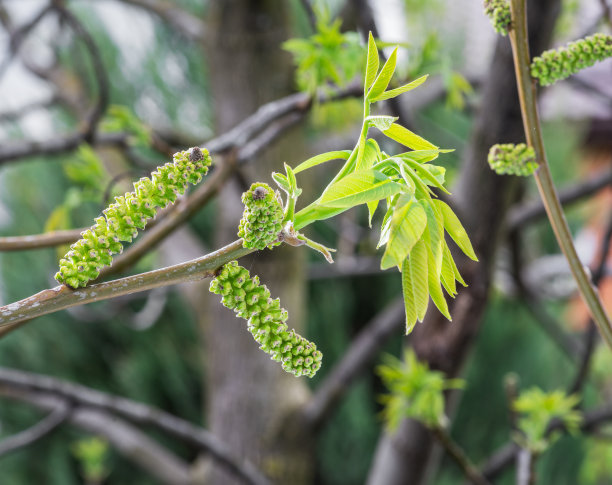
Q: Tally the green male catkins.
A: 6